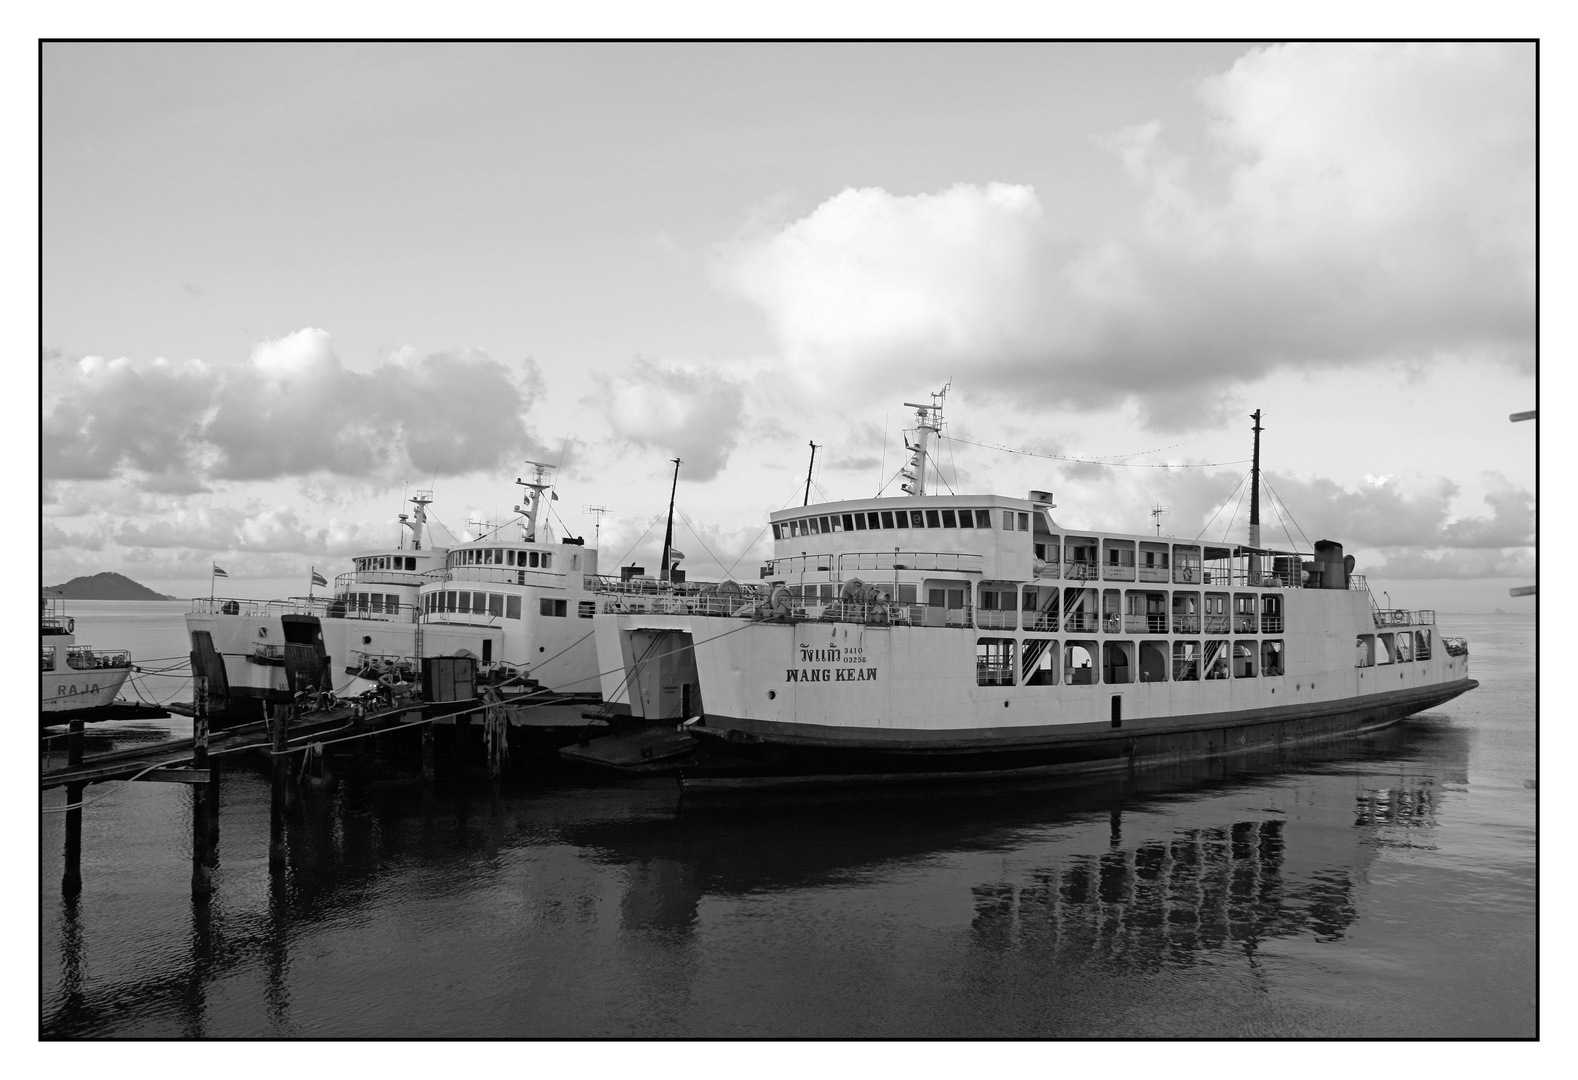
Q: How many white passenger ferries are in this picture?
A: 4